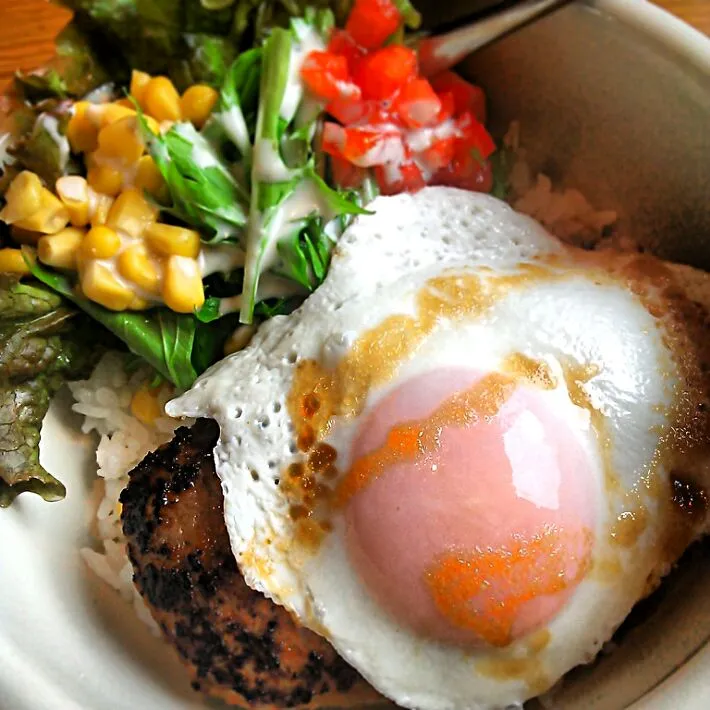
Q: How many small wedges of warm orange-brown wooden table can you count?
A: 2